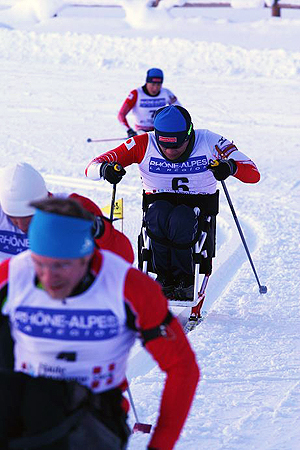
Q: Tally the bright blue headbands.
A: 1